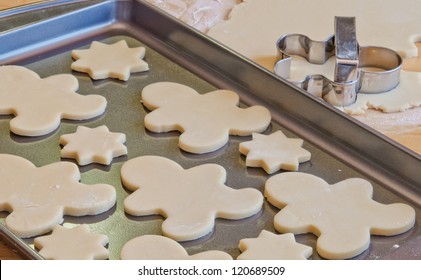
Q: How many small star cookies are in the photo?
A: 5